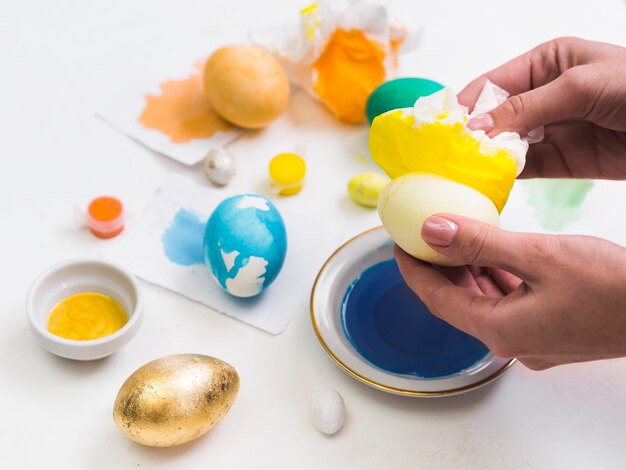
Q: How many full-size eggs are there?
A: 5